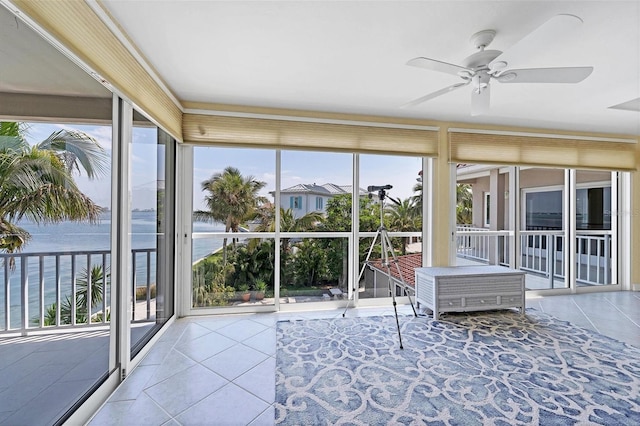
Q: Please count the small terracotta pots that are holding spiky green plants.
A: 2